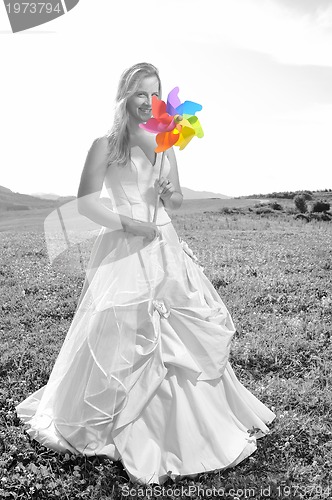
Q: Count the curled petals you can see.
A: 7